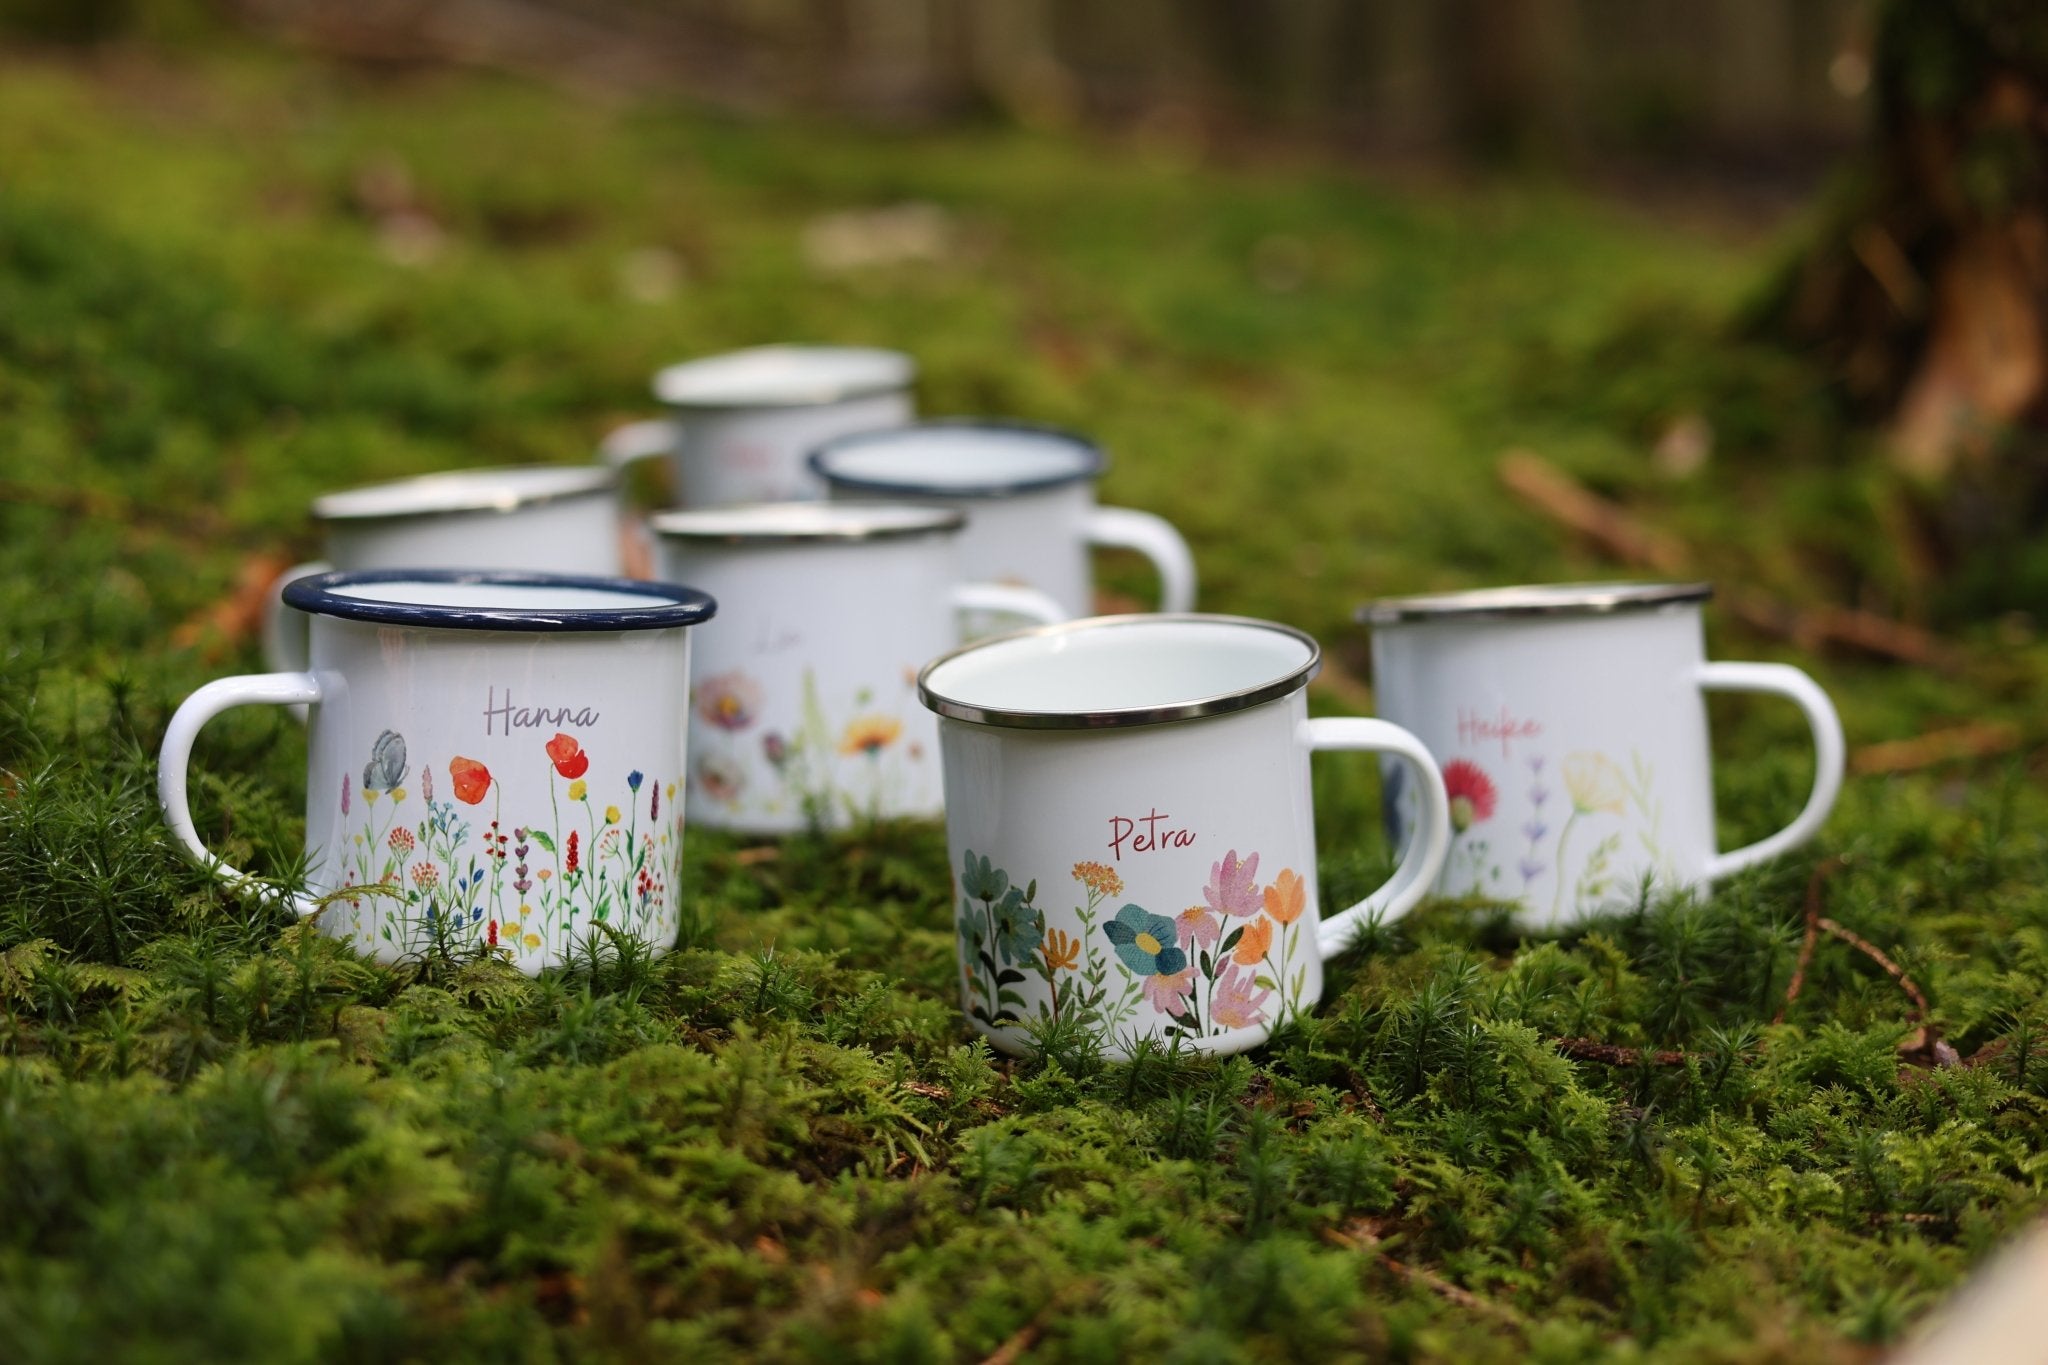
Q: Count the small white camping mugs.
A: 7